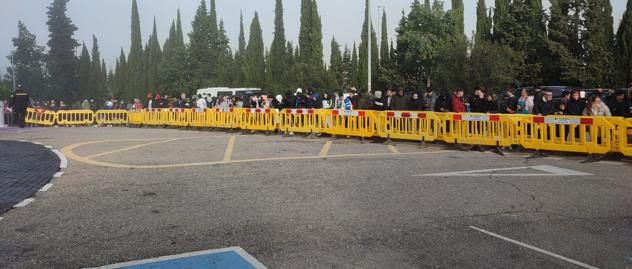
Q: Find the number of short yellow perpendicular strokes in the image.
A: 3